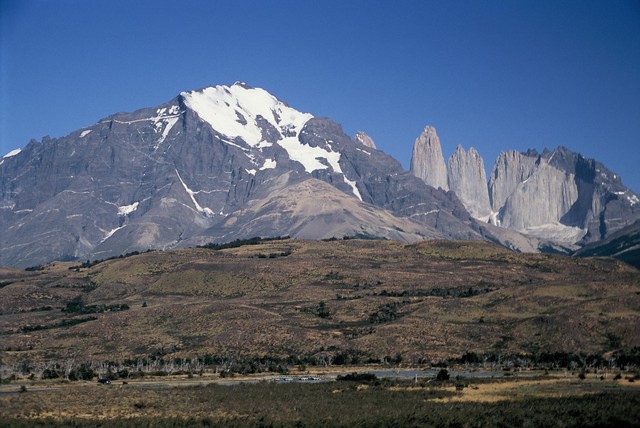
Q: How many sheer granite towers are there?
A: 3